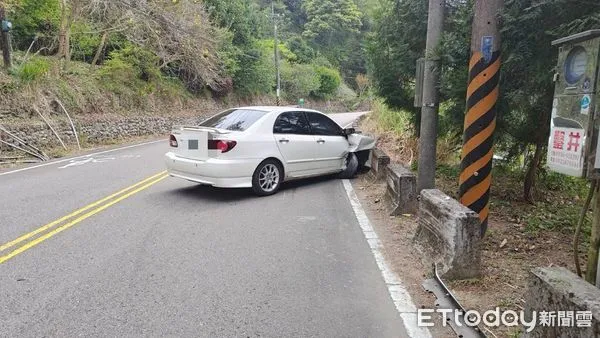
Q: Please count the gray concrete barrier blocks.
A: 4